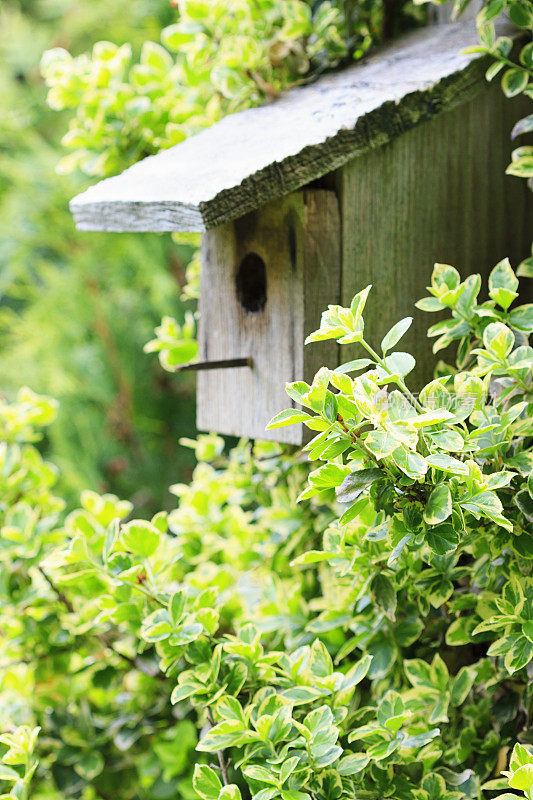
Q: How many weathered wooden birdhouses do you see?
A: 1